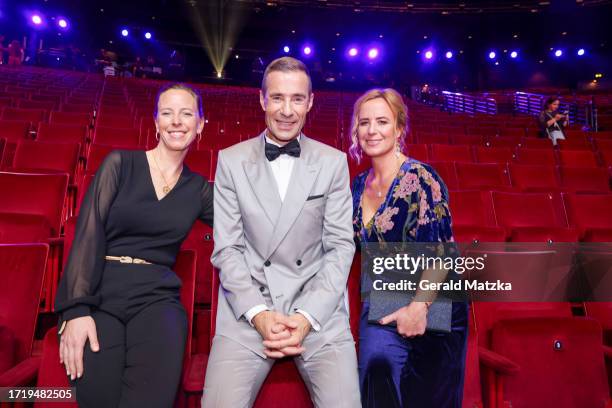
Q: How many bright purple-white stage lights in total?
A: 14